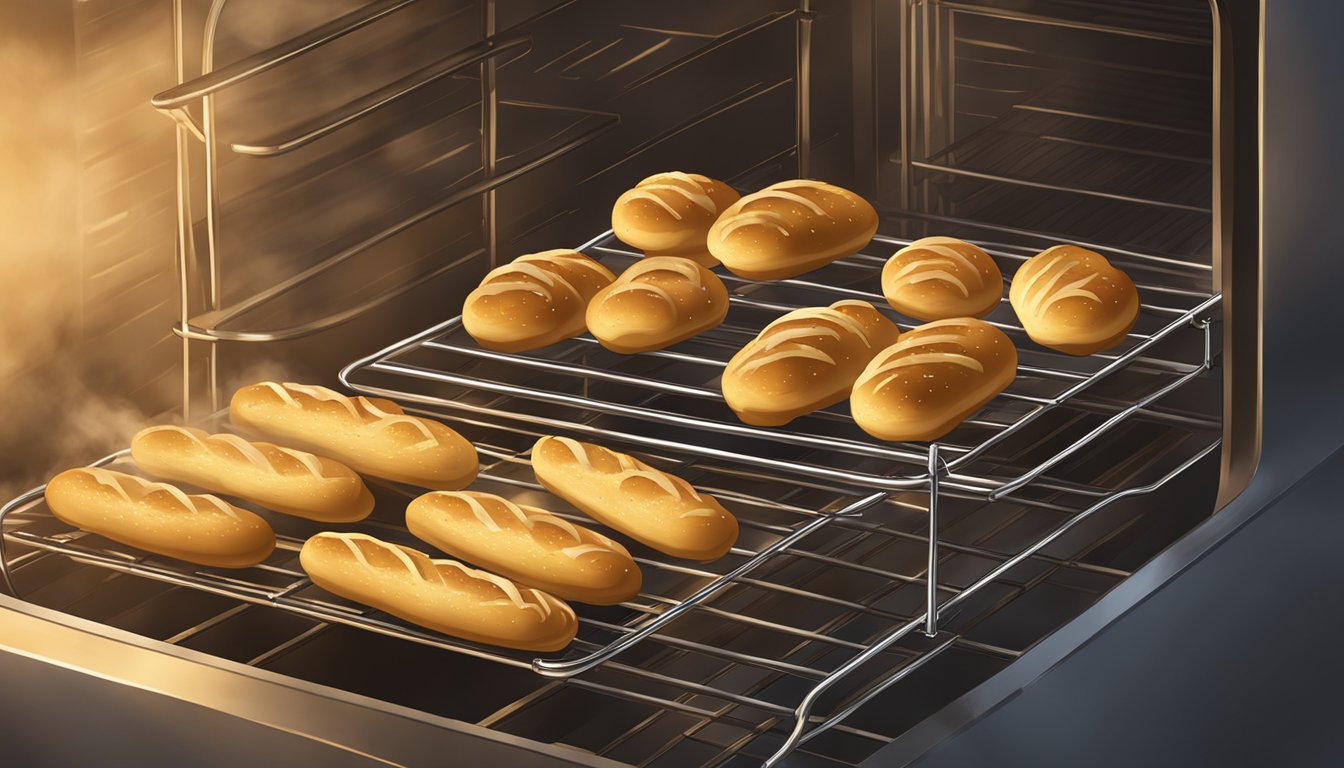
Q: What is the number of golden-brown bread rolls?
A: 14